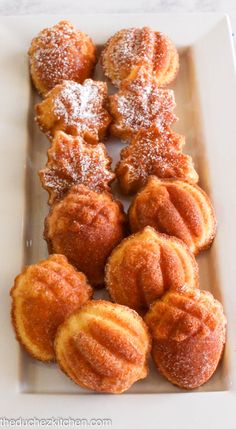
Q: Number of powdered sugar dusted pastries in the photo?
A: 6